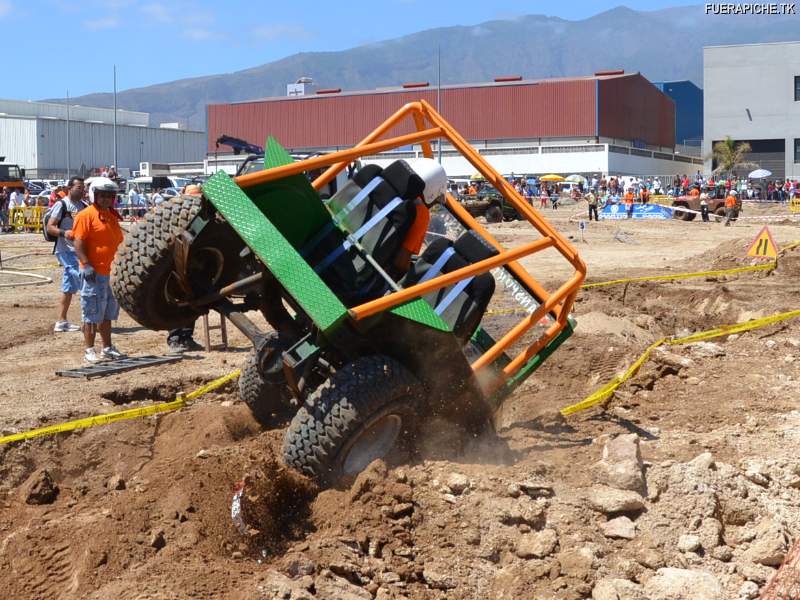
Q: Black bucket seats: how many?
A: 2